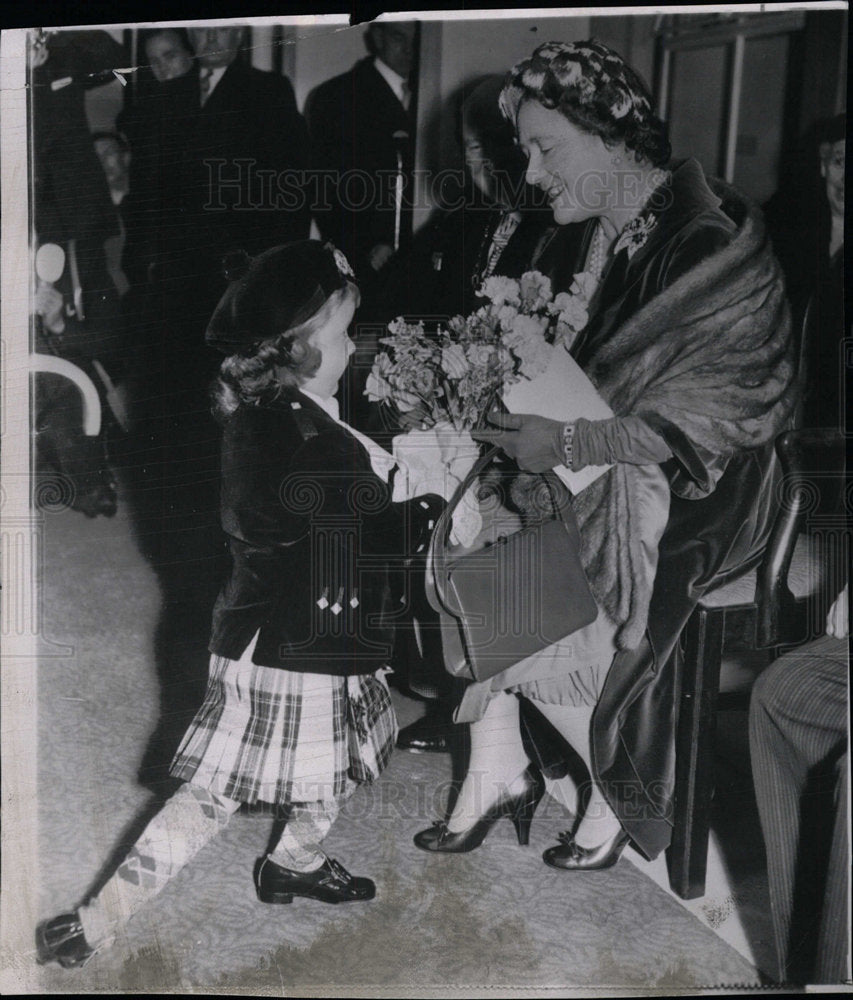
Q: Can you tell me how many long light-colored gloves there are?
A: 1